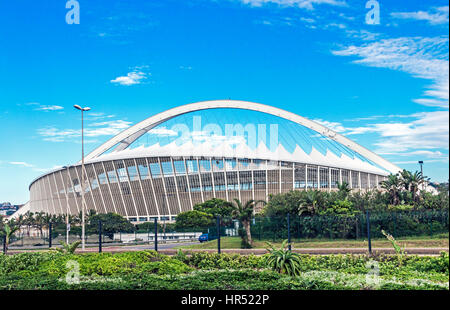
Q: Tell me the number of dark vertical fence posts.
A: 7